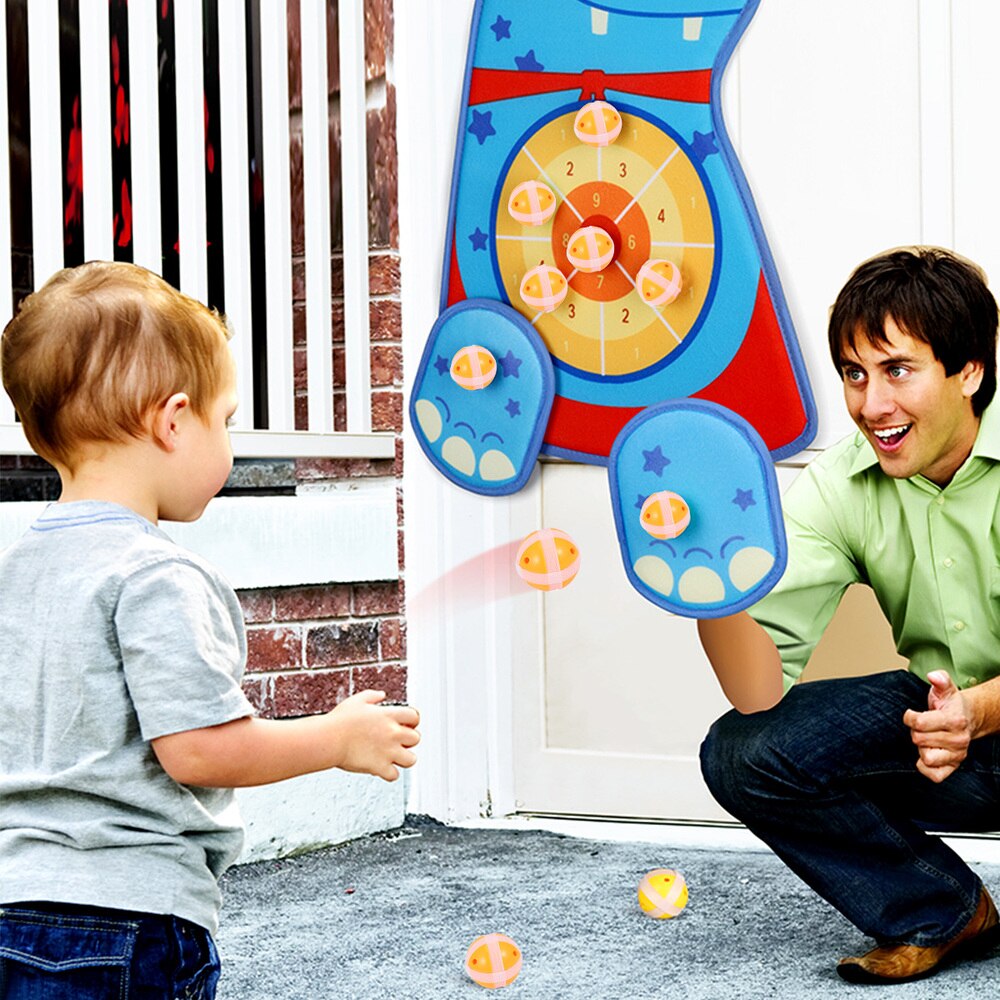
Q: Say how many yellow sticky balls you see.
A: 10